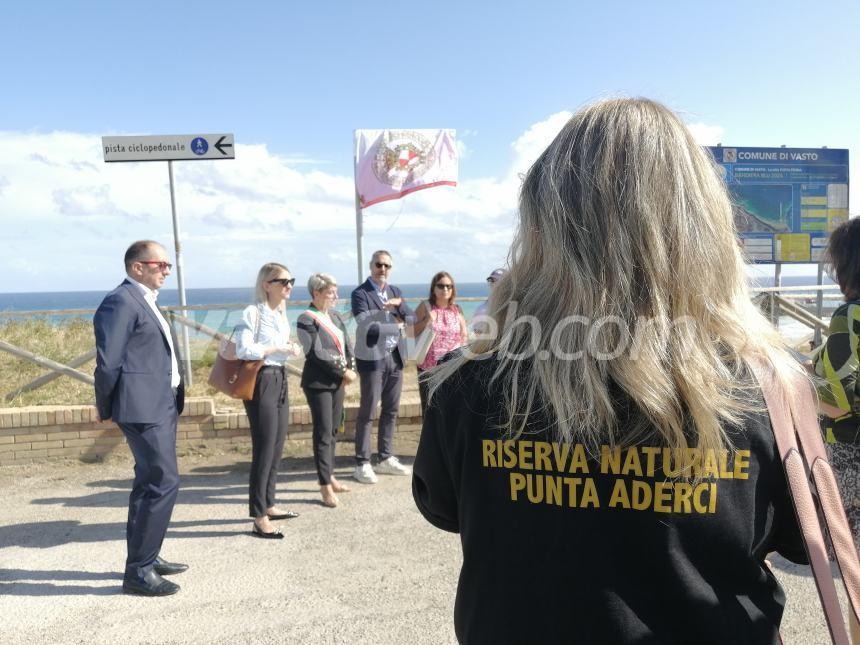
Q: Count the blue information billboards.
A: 1